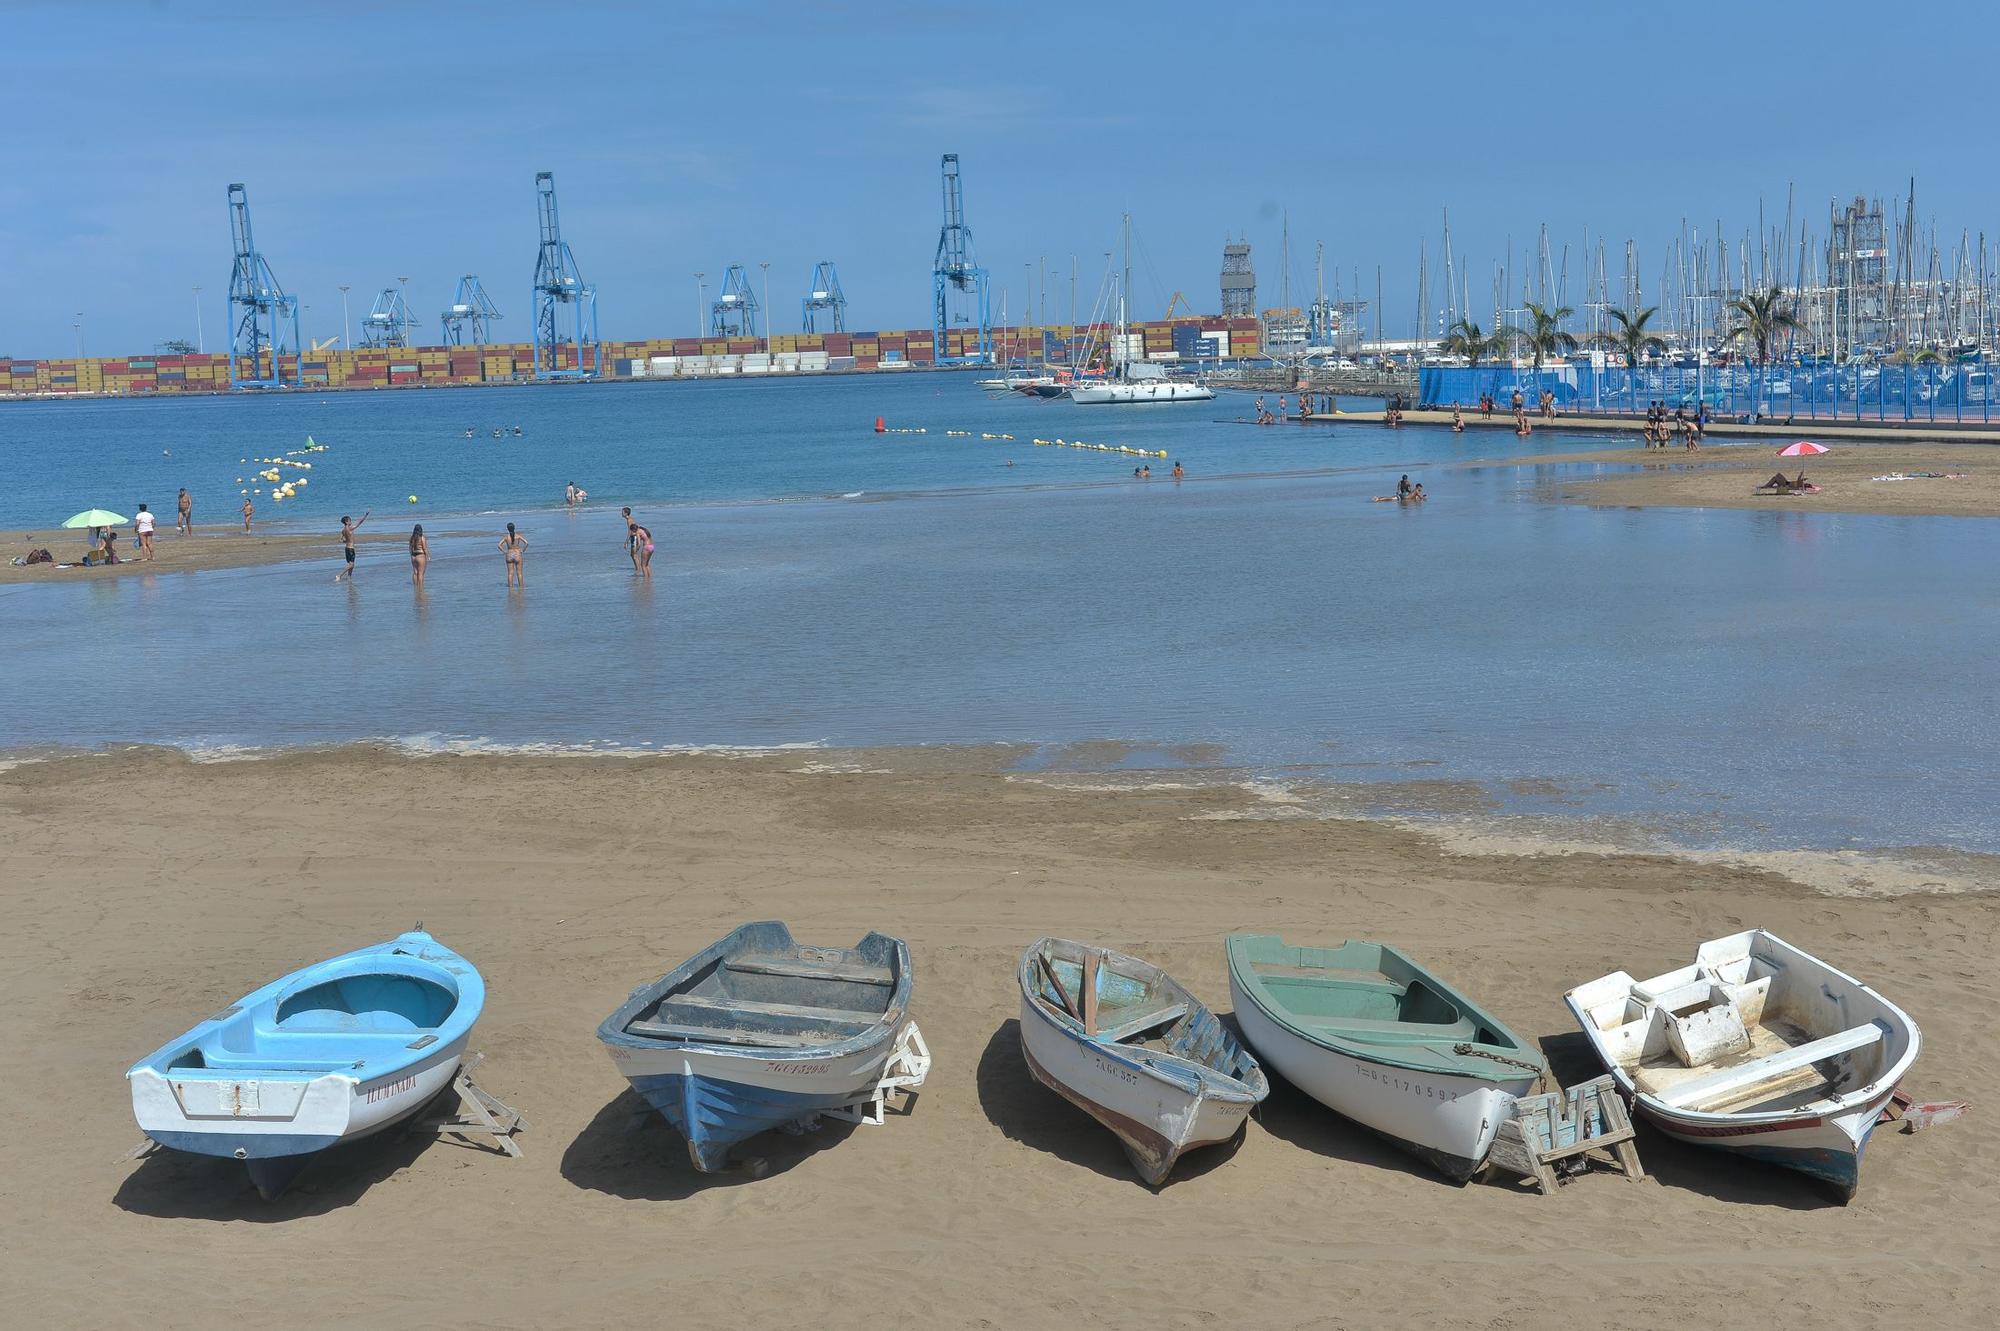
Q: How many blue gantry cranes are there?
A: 7